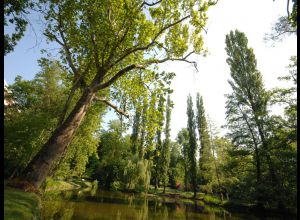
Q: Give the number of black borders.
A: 2